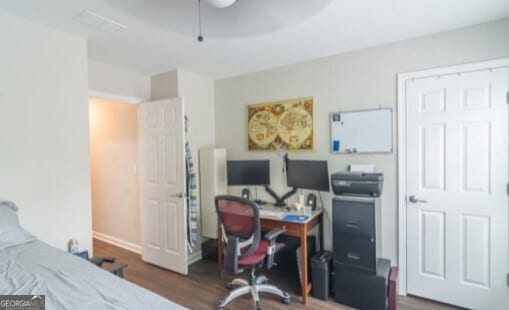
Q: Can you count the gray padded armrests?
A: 1